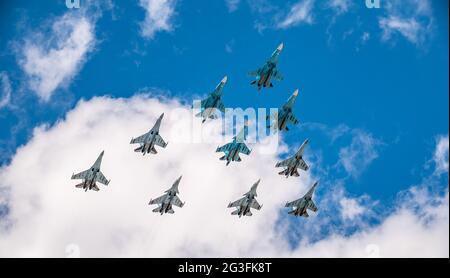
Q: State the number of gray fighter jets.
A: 6